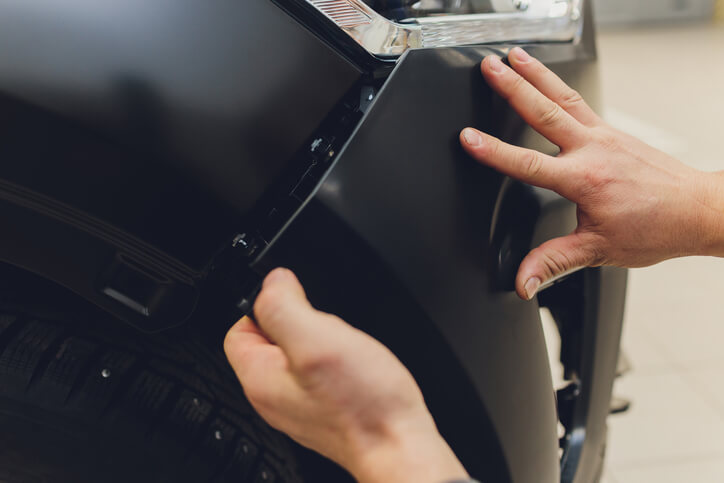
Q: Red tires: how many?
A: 0